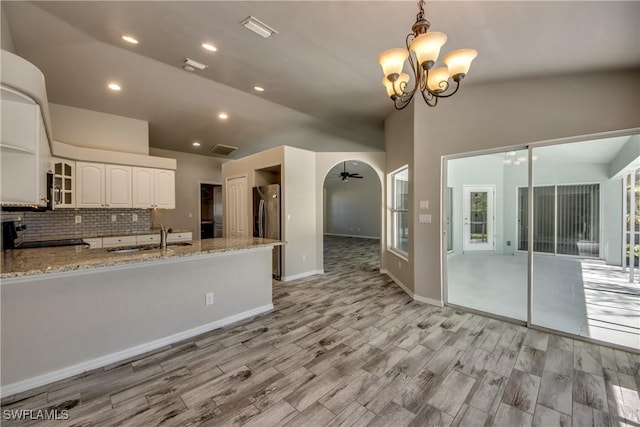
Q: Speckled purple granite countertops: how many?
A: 0